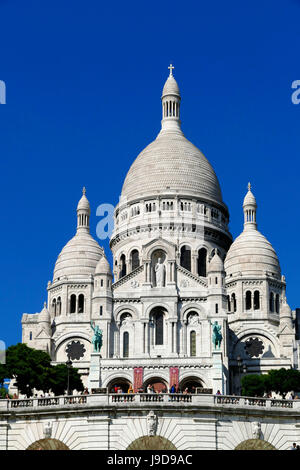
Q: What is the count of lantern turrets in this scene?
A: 3